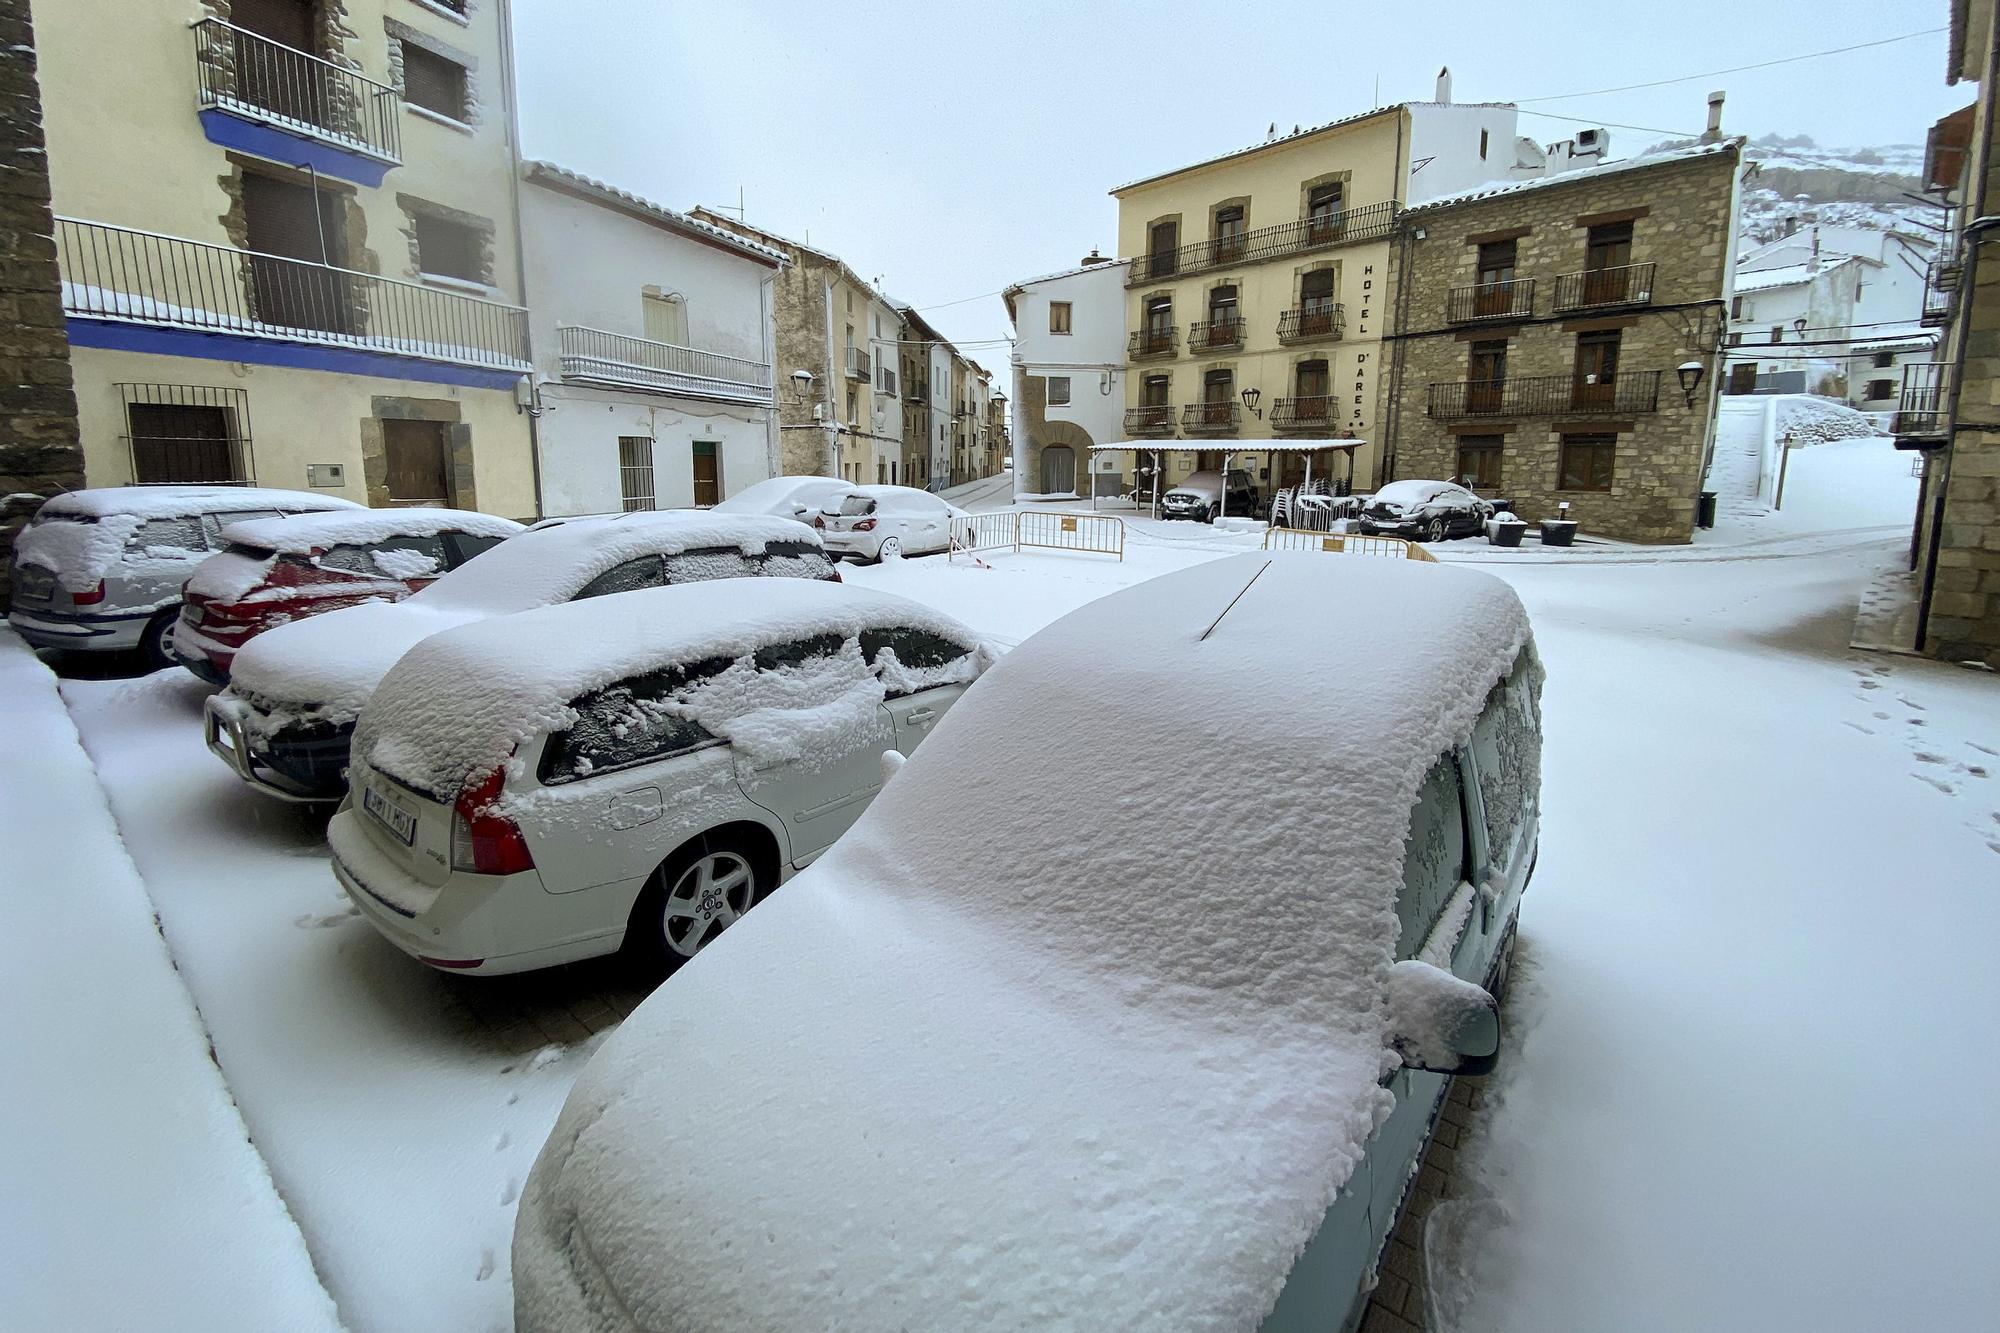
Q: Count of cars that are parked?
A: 9